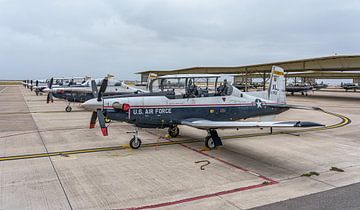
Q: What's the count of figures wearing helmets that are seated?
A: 0